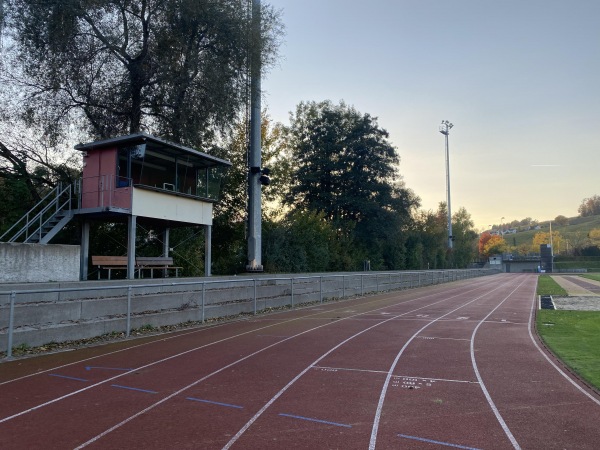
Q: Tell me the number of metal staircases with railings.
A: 1